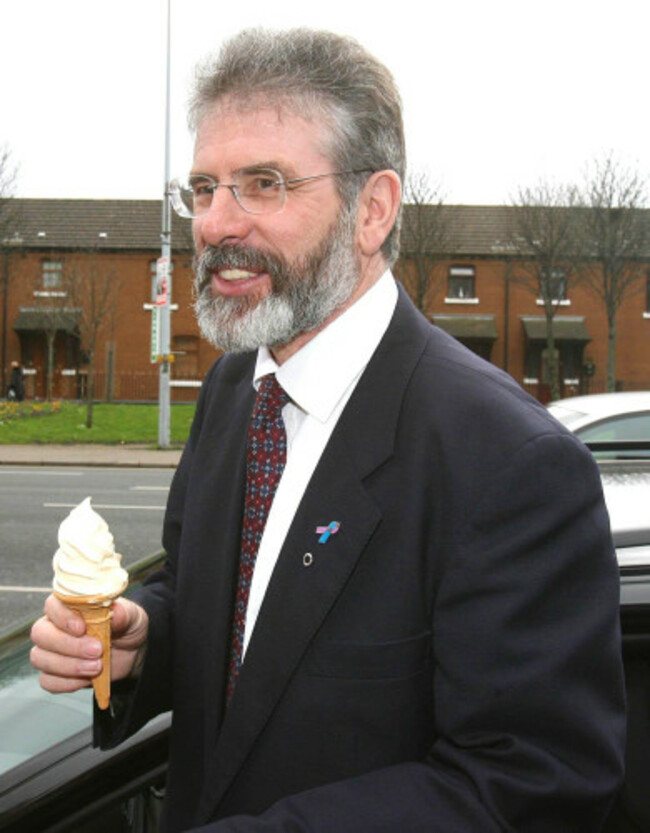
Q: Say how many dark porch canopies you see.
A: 3